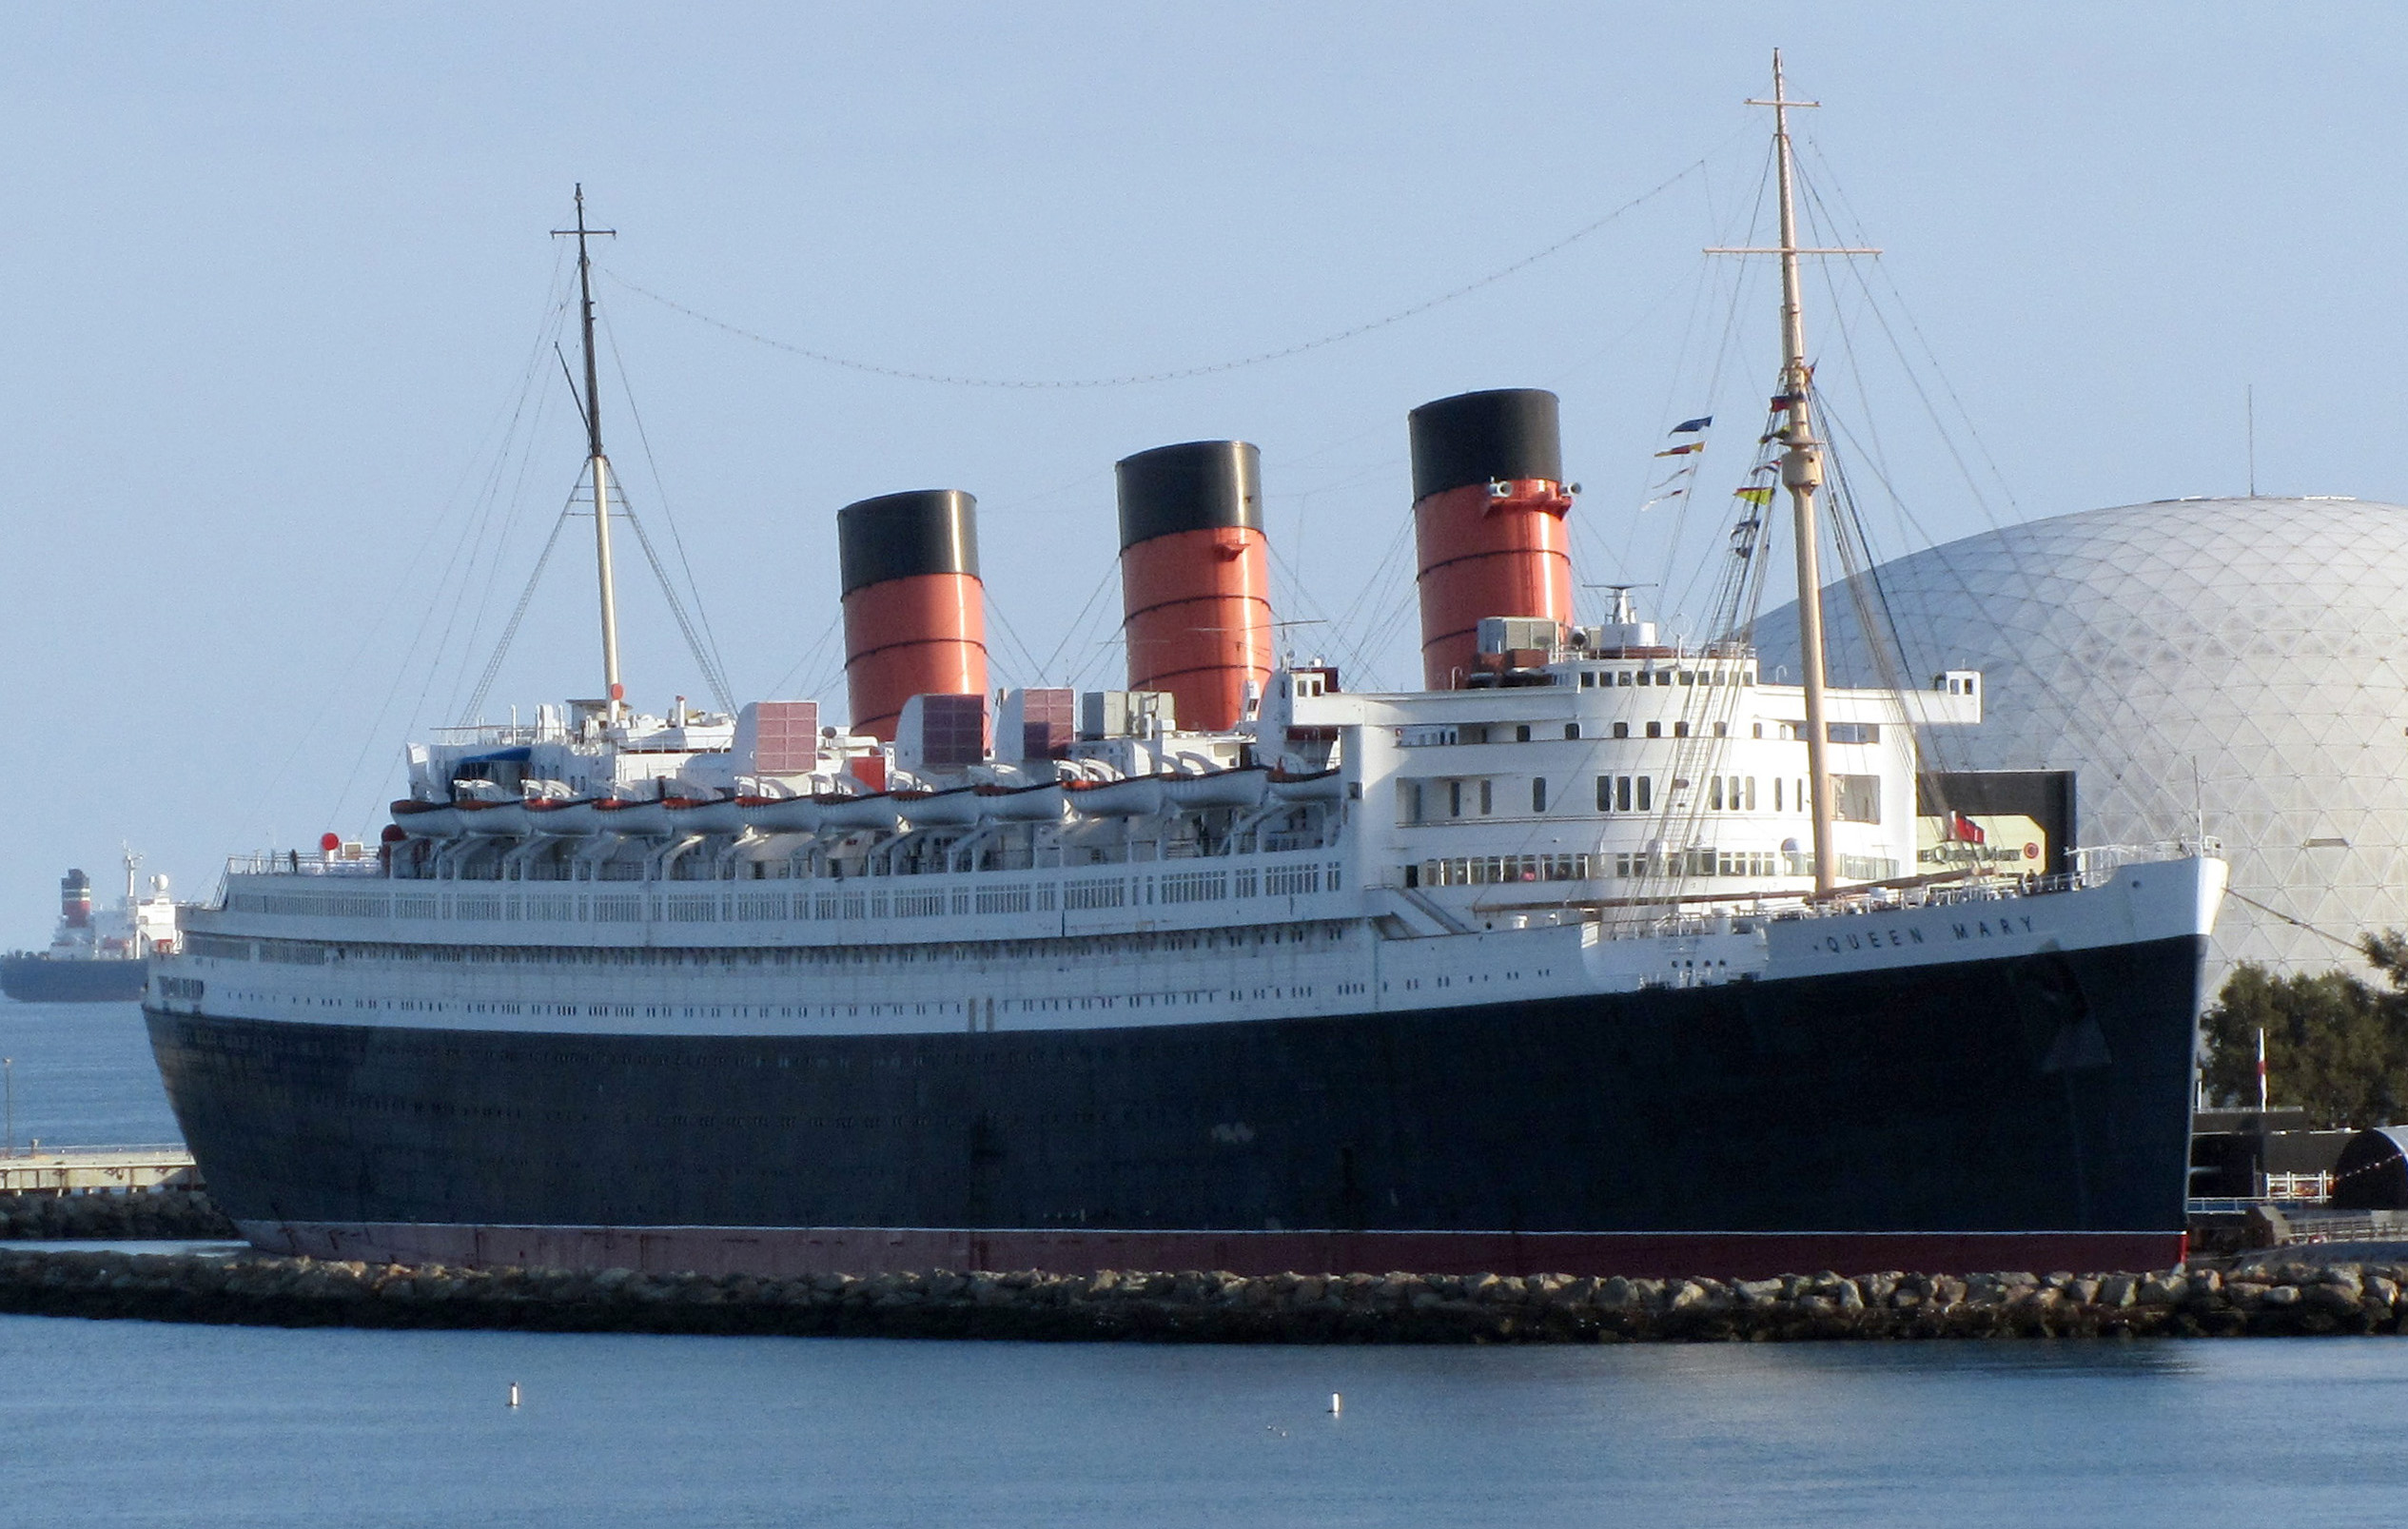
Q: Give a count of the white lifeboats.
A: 12